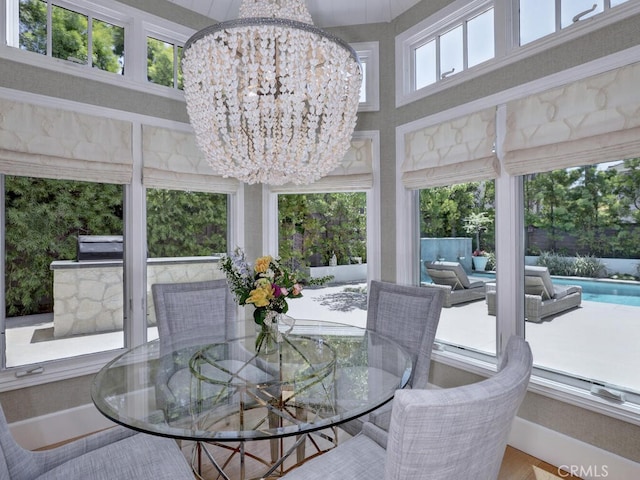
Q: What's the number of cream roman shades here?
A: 5